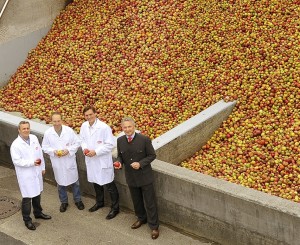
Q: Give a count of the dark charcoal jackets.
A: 1